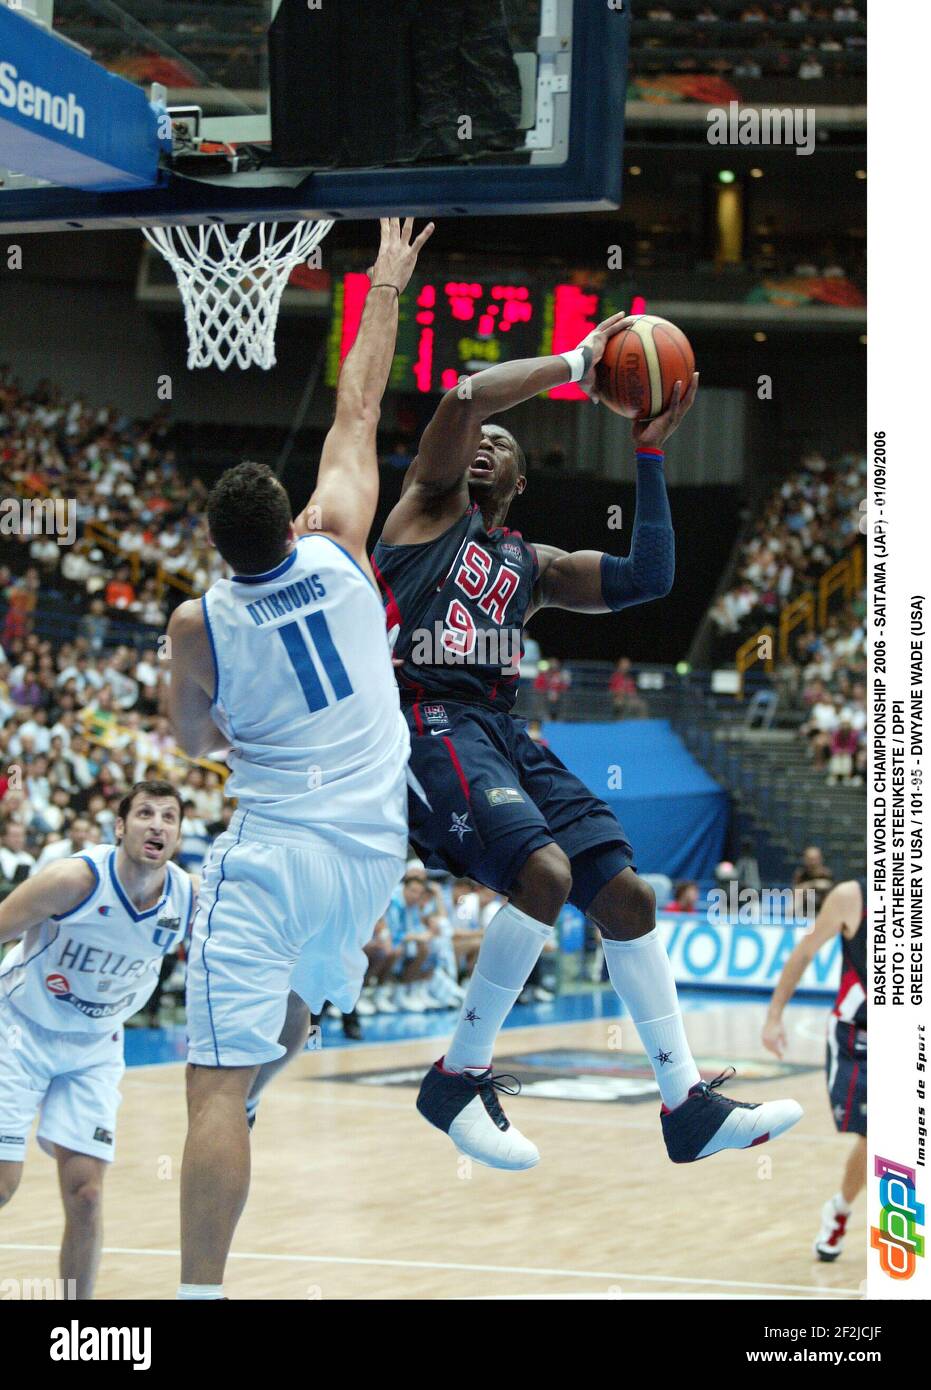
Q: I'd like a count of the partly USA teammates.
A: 1